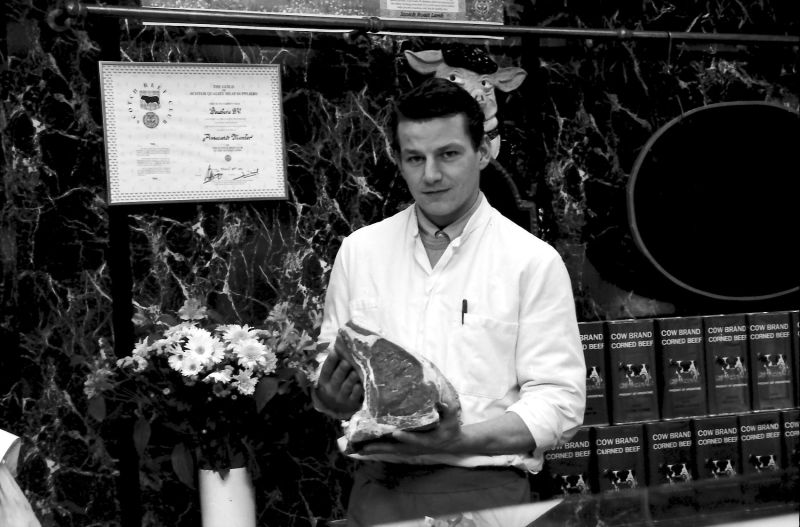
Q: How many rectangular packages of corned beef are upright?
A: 12